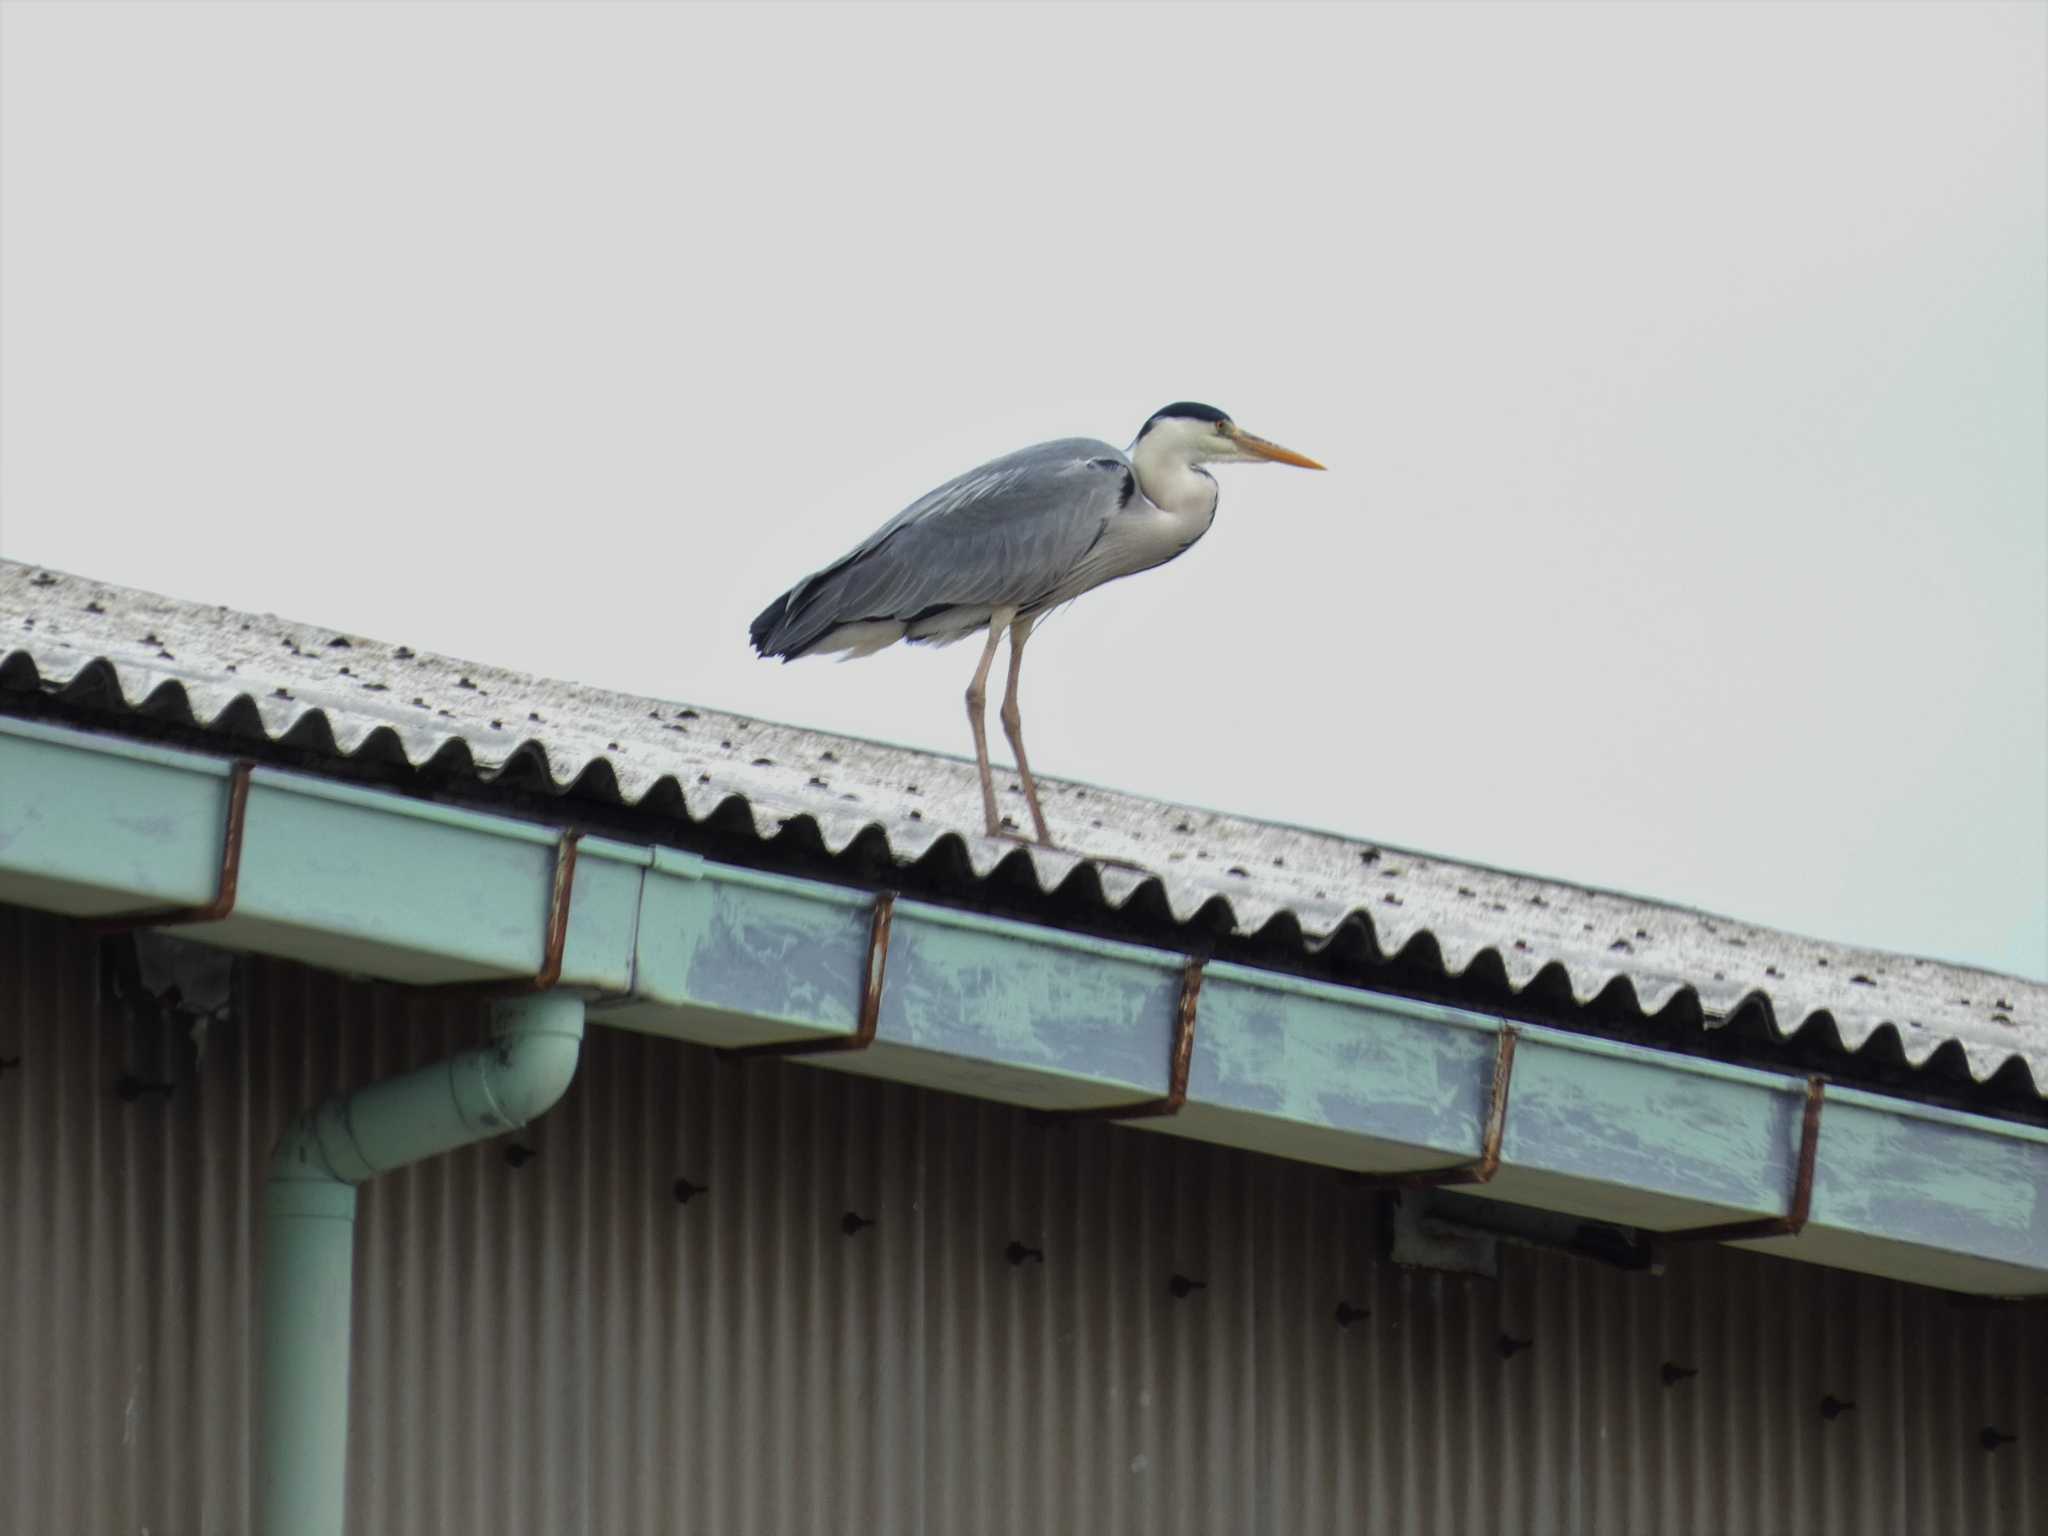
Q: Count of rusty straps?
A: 6